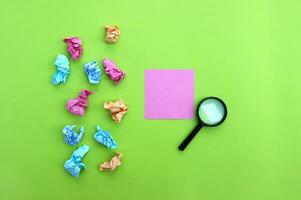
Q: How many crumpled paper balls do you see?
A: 11